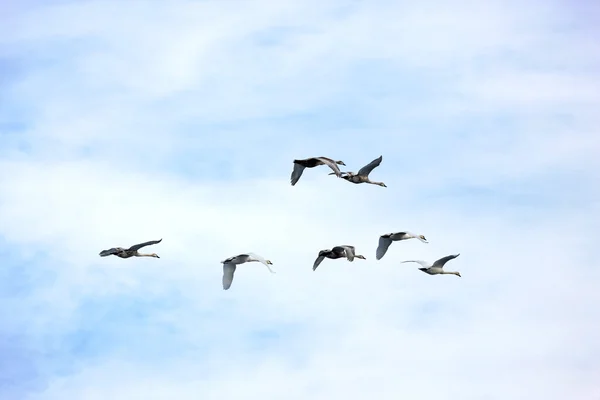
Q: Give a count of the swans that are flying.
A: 7